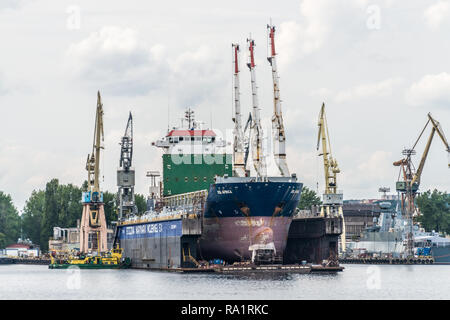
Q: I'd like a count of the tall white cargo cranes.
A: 3